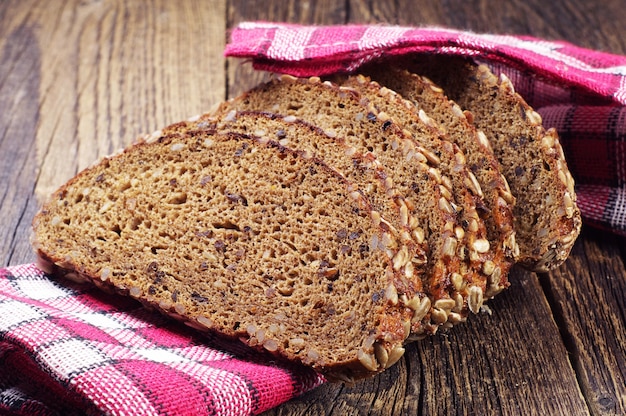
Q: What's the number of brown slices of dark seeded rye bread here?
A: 6